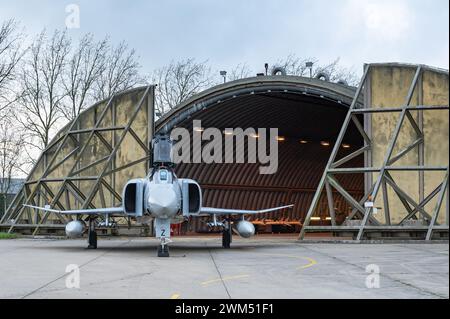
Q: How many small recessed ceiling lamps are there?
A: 7